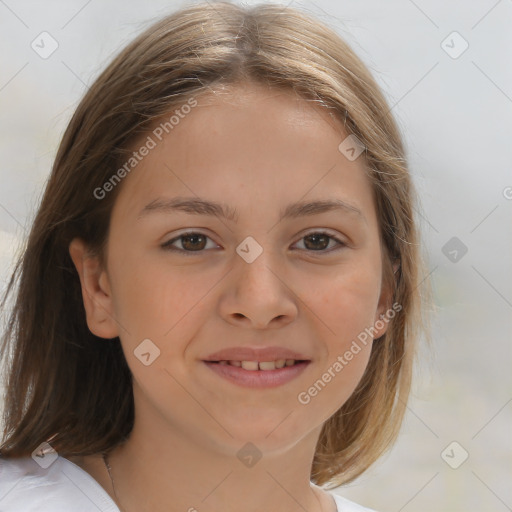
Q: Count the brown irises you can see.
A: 2